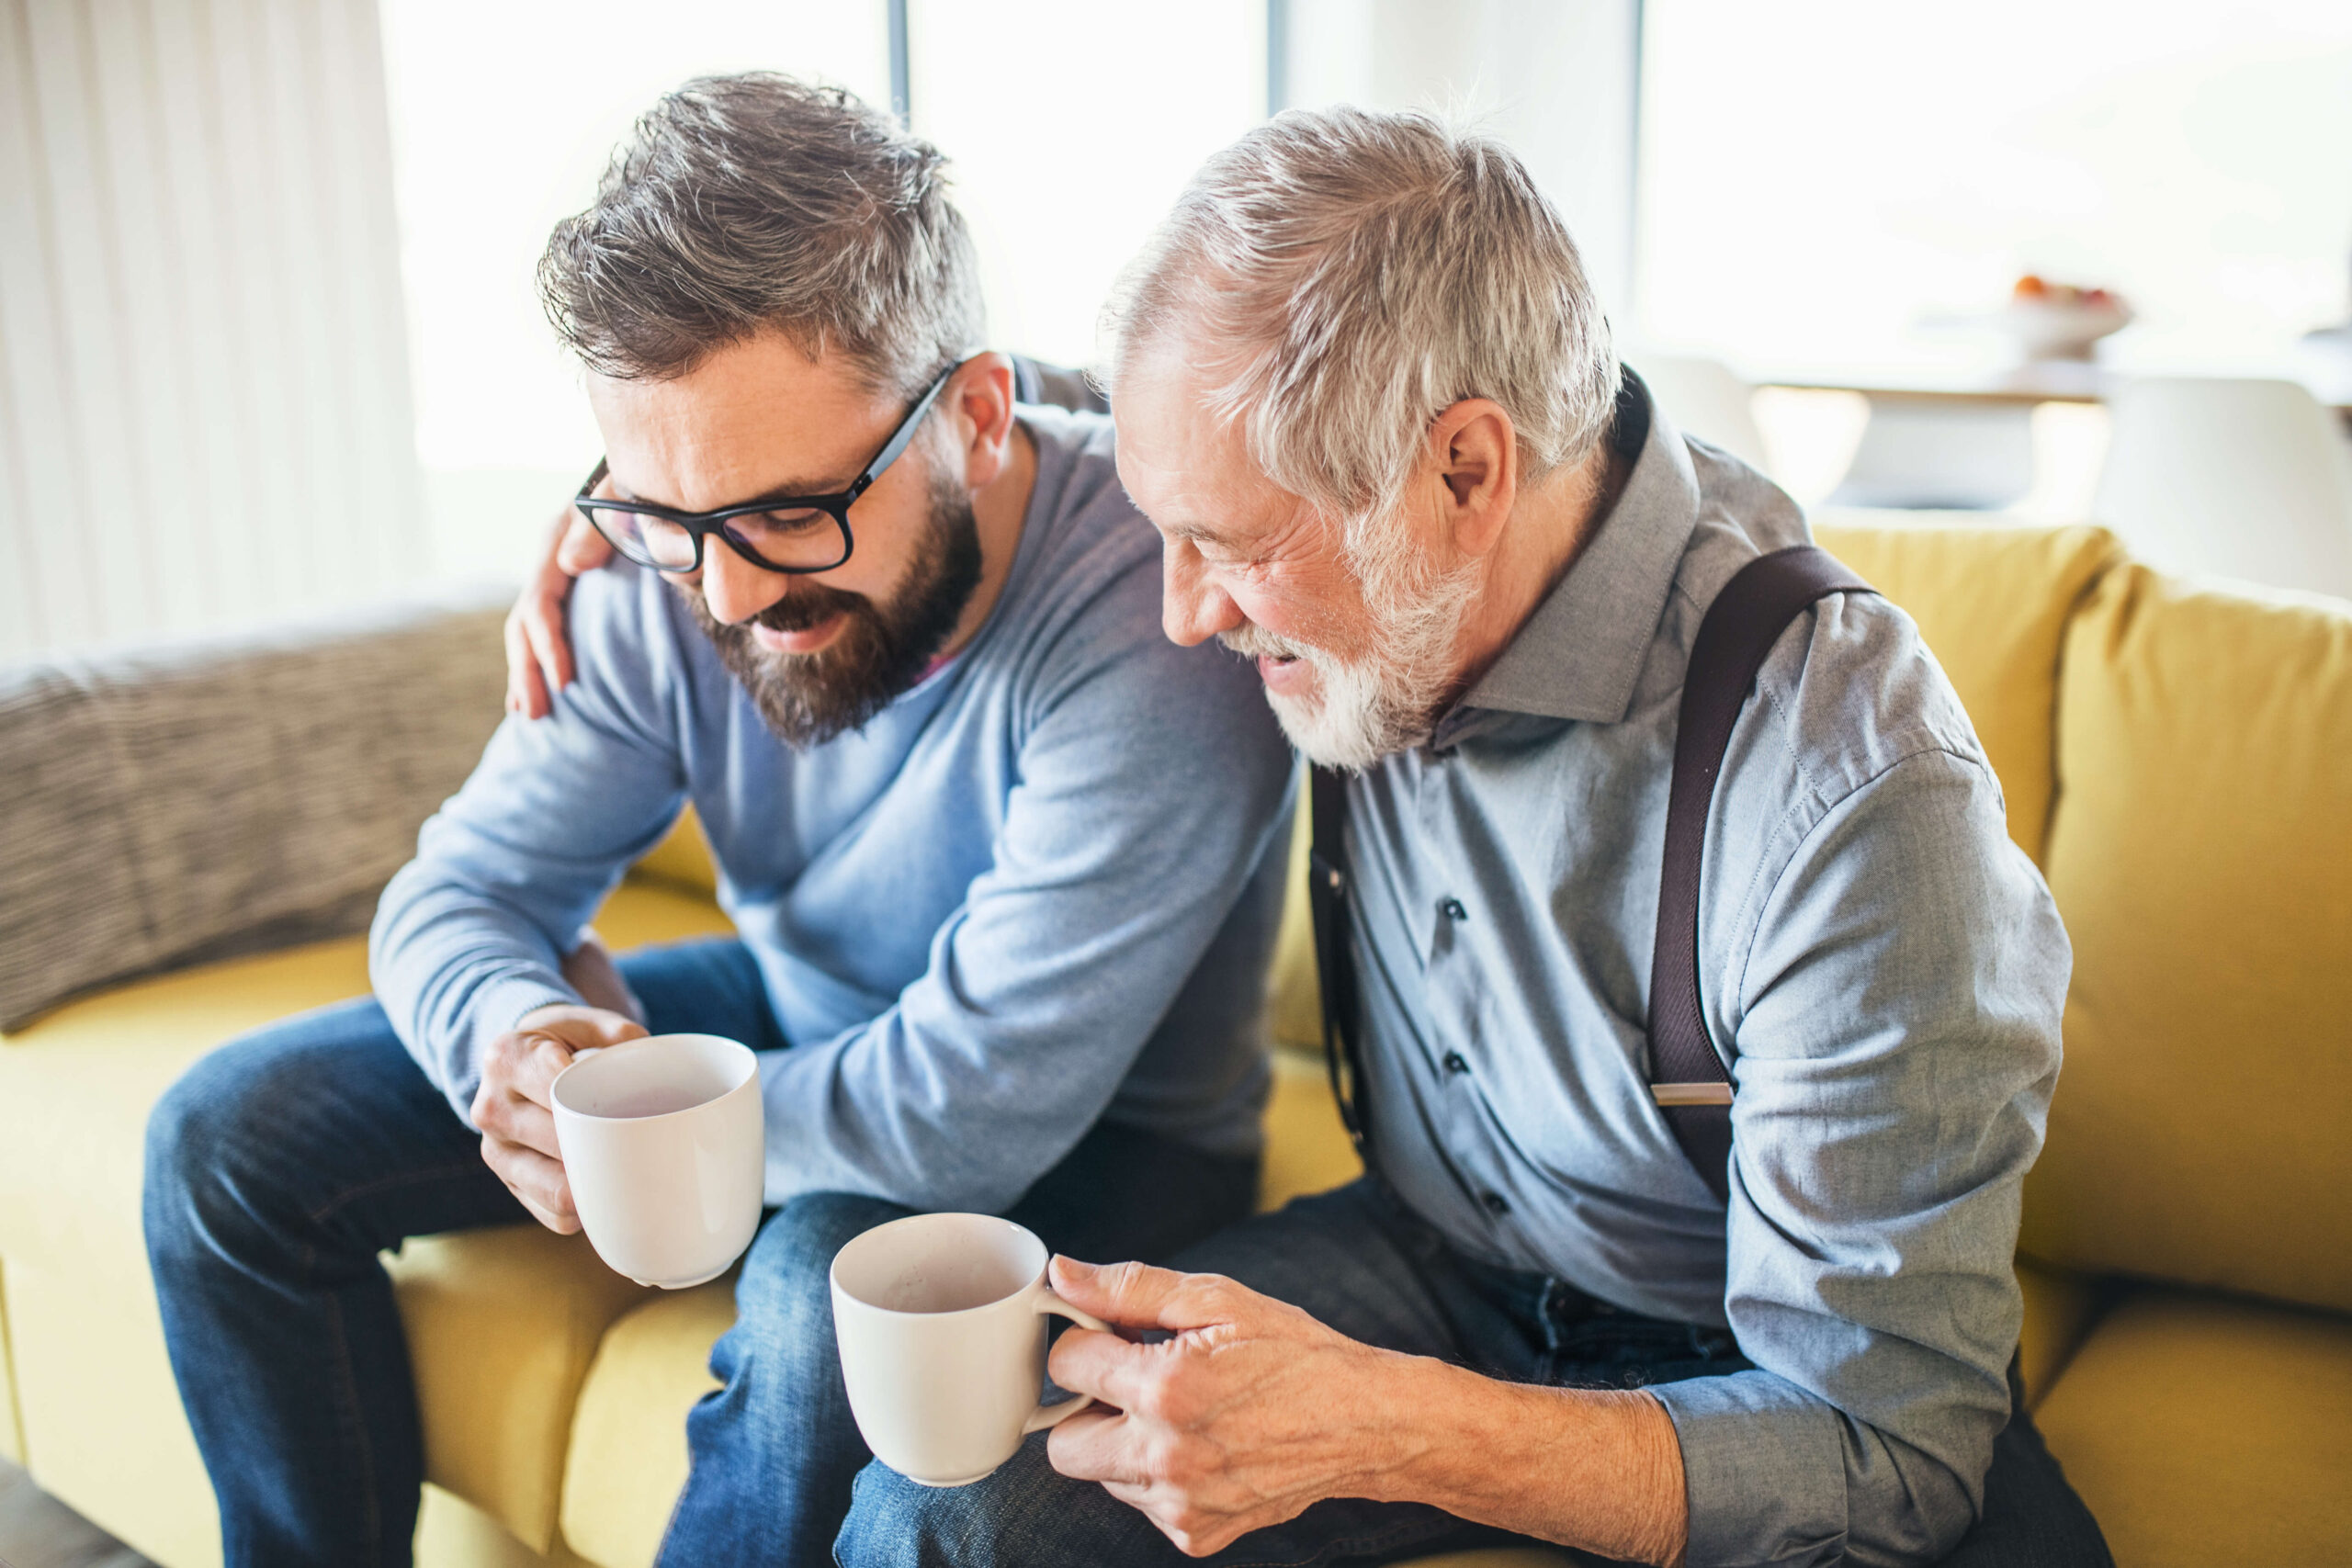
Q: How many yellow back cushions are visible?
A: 2